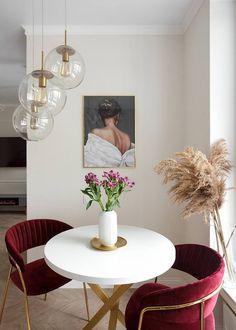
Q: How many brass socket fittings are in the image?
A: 3